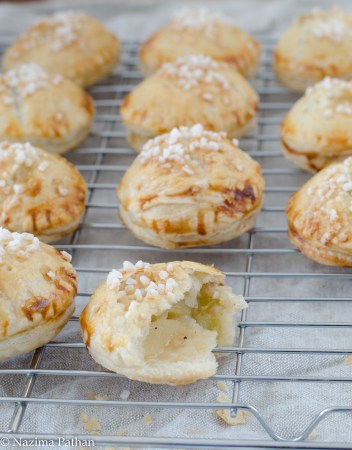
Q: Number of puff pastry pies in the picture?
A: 11